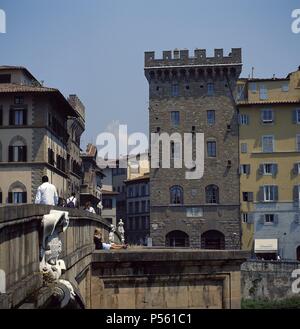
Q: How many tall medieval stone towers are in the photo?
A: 1